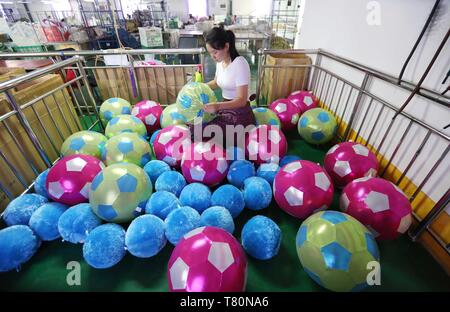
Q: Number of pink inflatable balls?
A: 11